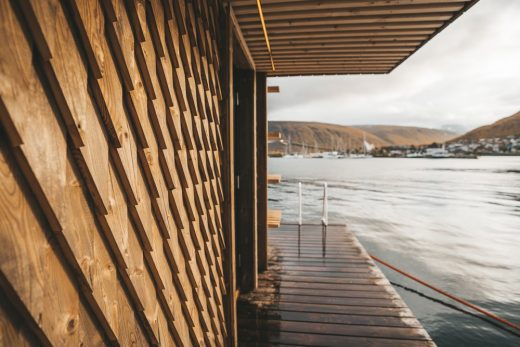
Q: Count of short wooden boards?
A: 4